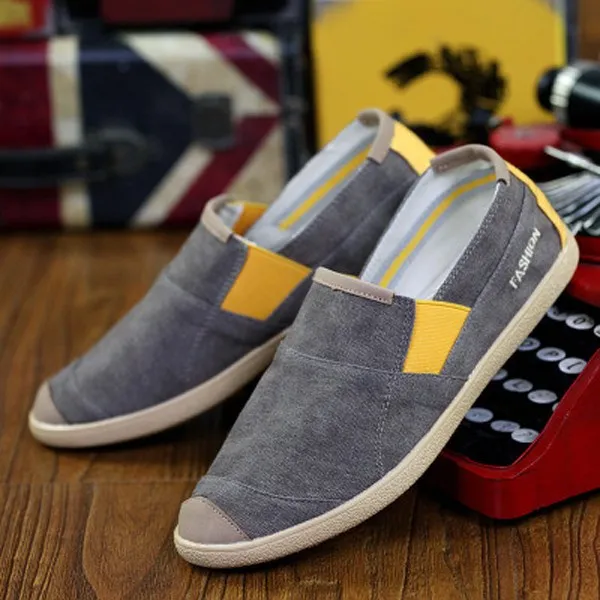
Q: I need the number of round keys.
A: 13